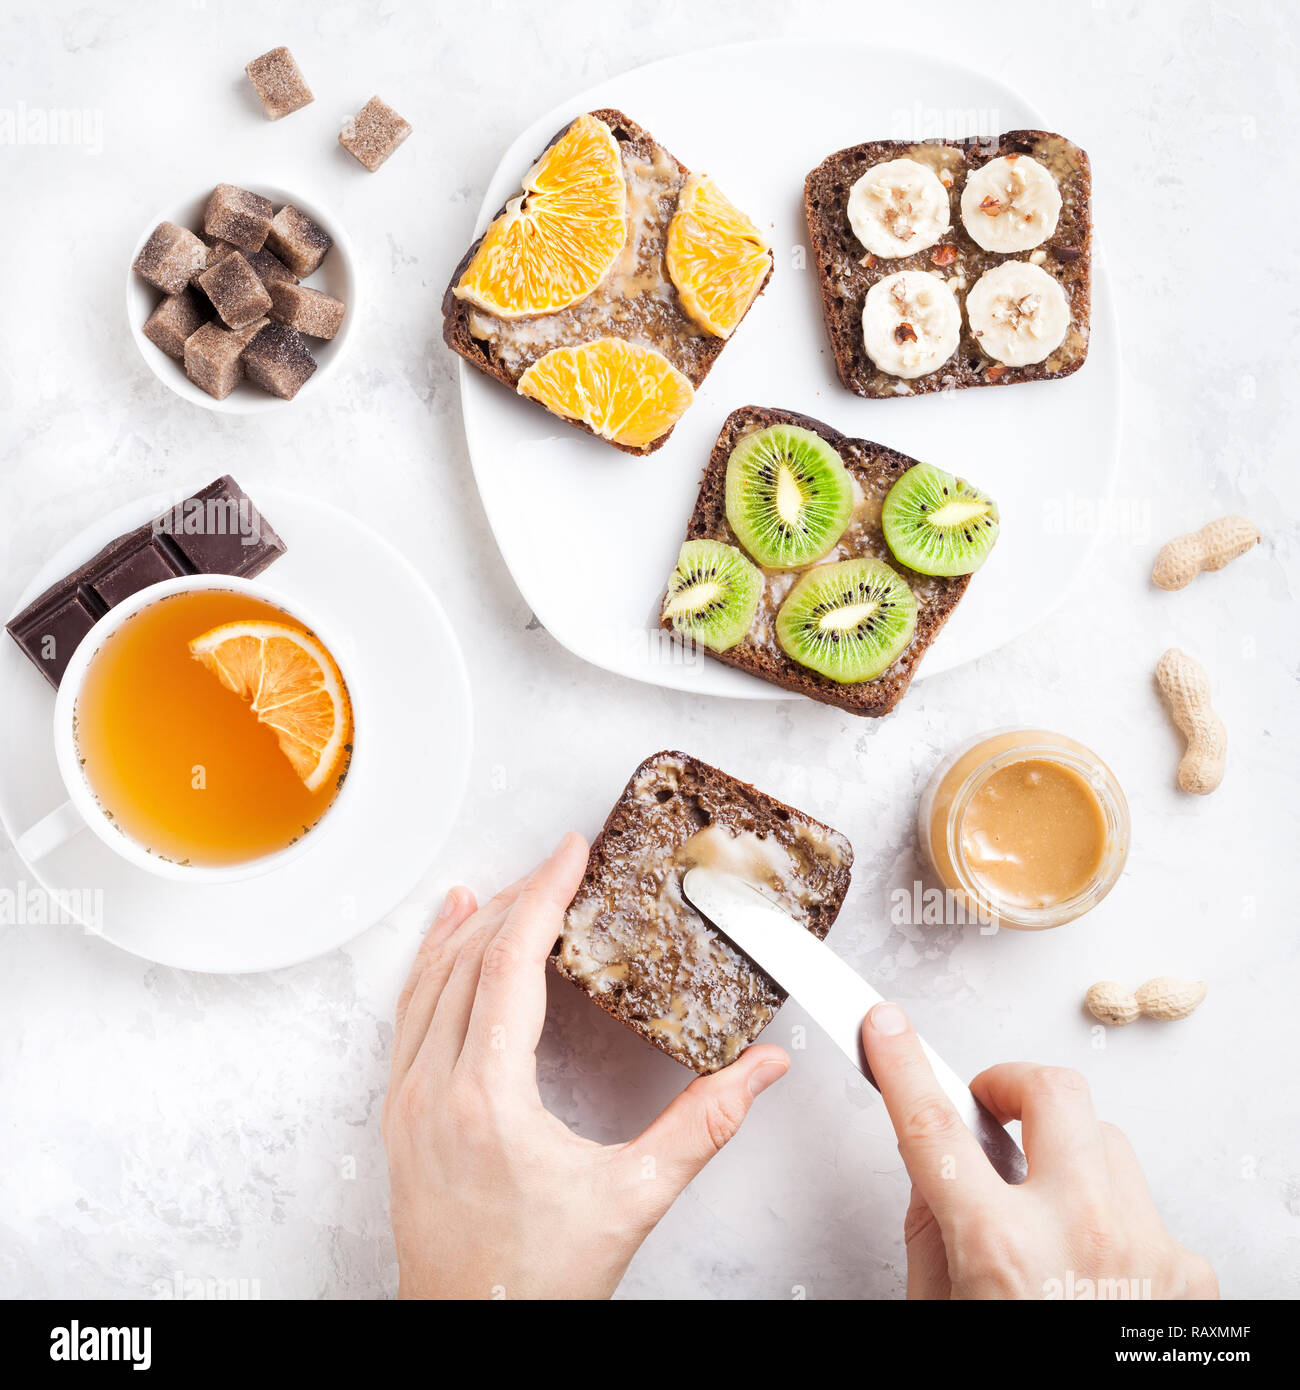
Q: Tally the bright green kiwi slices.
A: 4